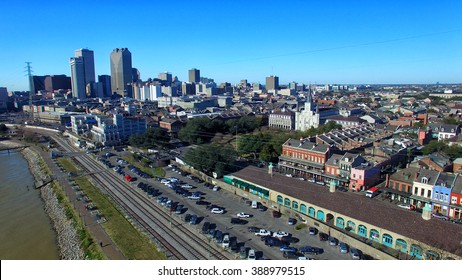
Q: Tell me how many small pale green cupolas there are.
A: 3